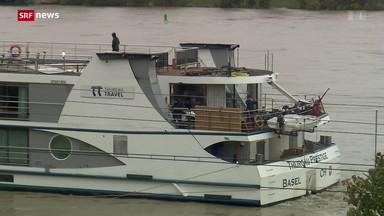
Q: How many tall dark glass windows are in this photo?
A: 2